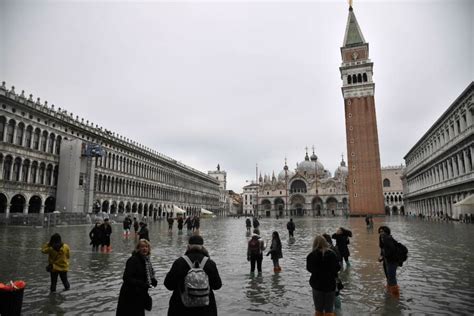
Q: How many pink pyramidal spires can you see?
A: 0